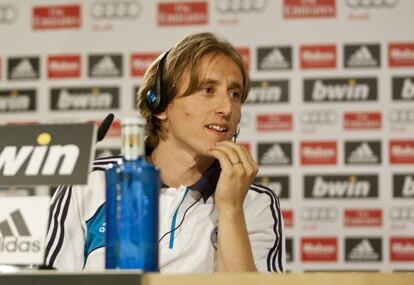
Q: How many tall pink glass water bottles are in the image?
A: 0